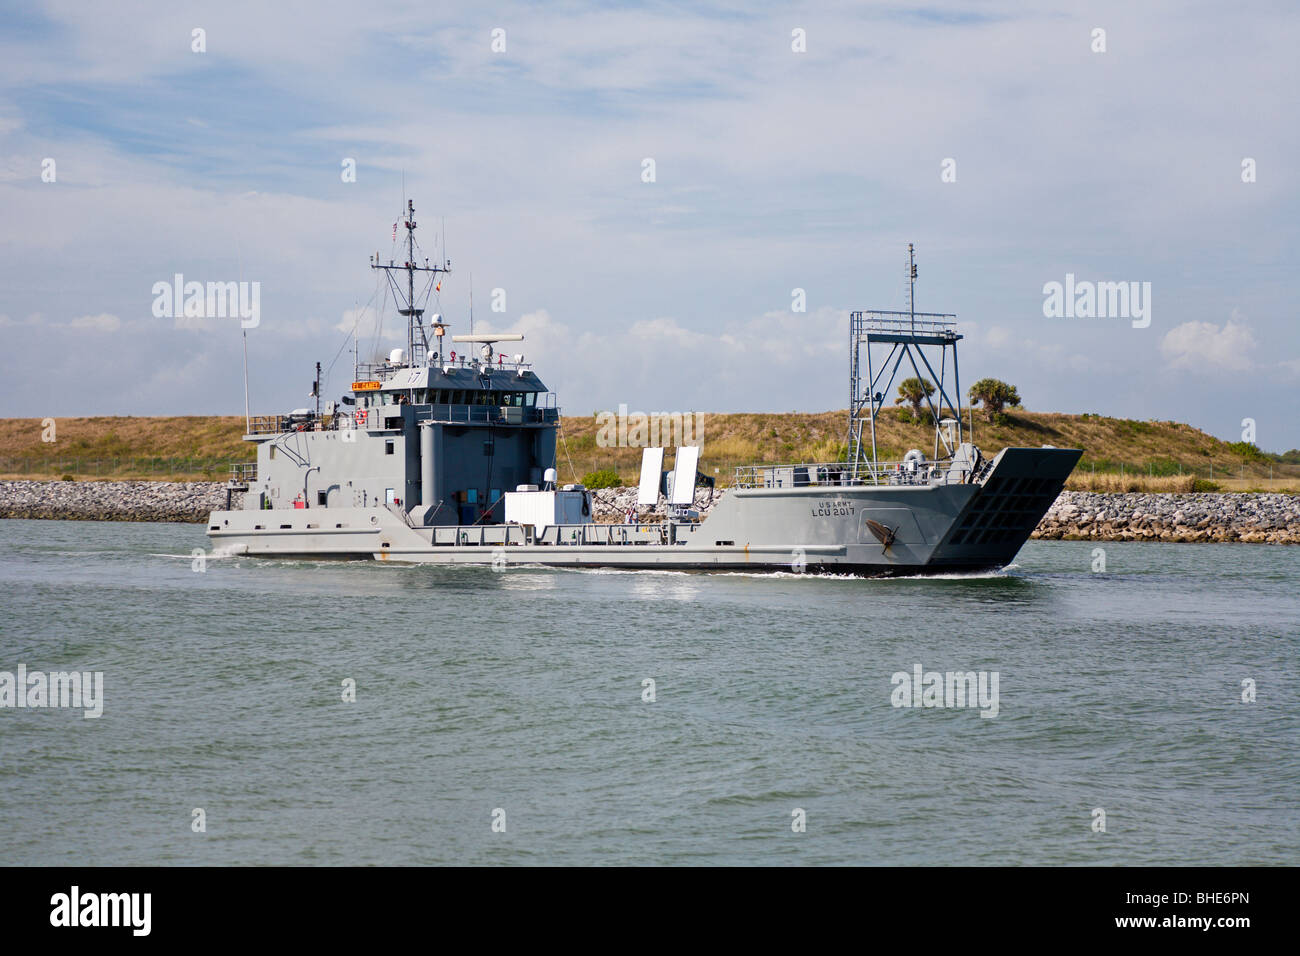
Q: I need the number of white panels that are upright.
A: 2